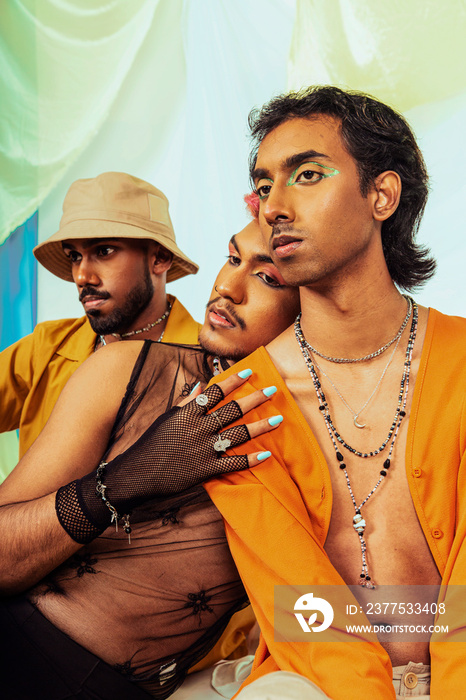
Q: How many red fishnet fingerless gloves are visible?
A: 0